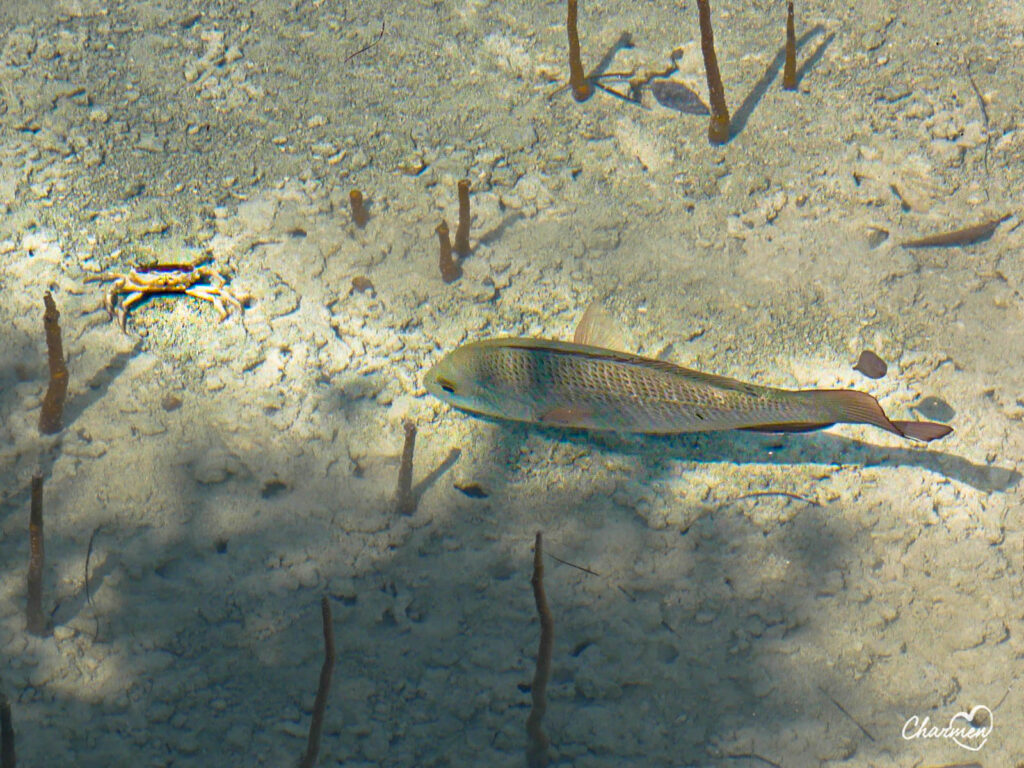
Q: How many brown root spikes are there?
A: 12